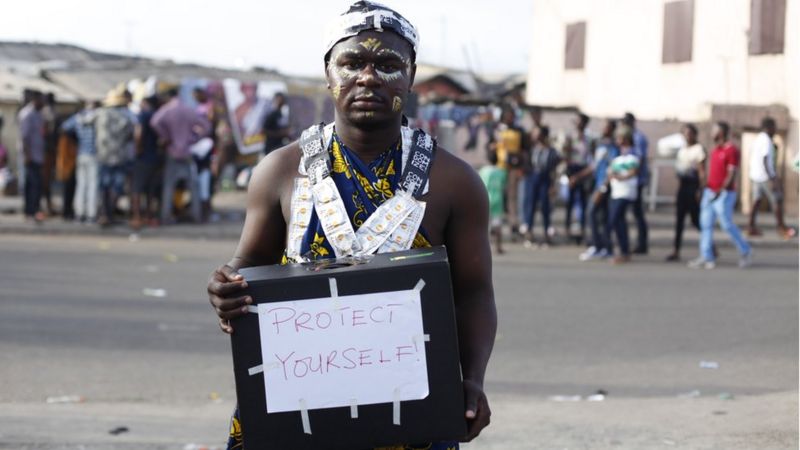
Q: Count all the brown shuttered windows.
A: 3